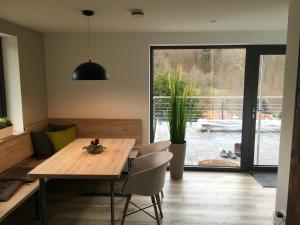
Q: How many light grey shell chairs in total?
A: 2